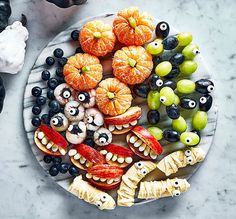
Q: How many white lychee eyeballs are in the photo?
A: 7